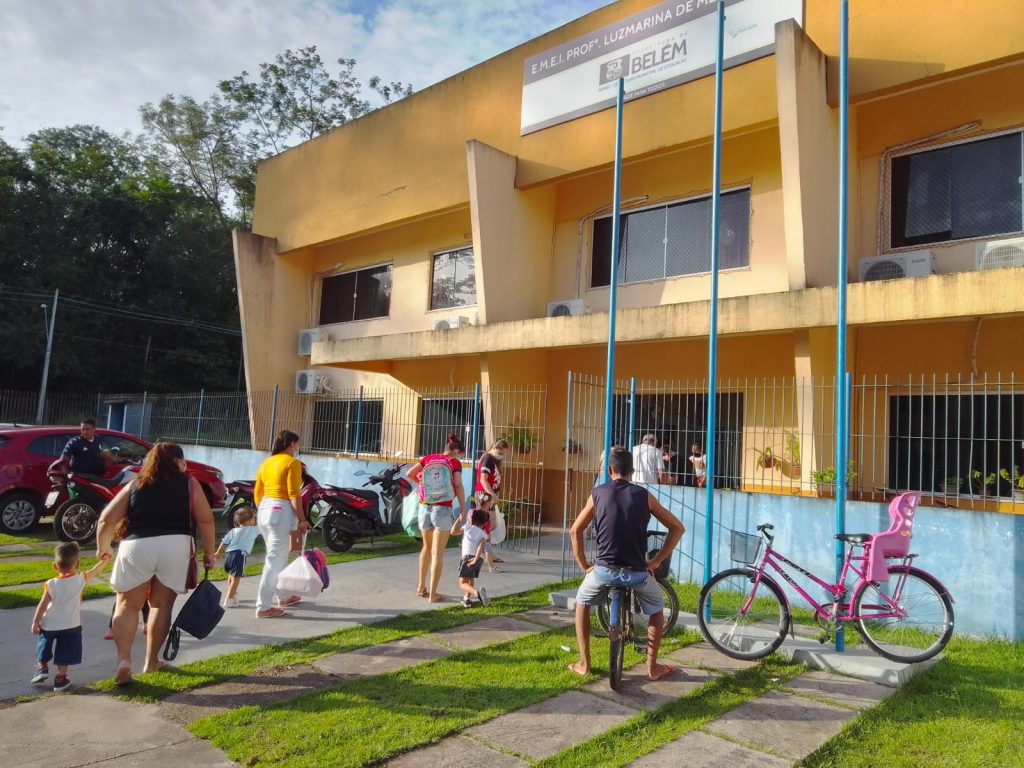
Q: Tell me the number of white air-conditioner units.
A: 6